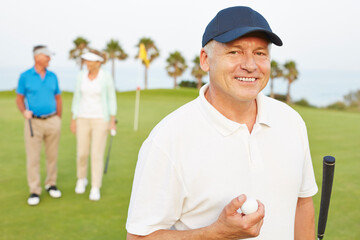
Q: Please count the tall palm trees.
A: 7